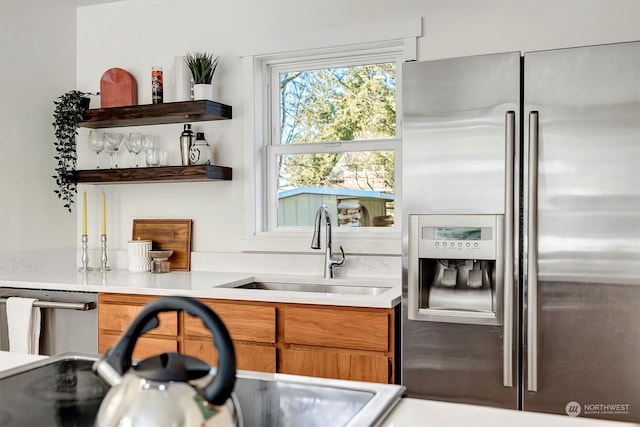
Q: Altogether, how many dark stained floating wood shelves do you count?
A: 2